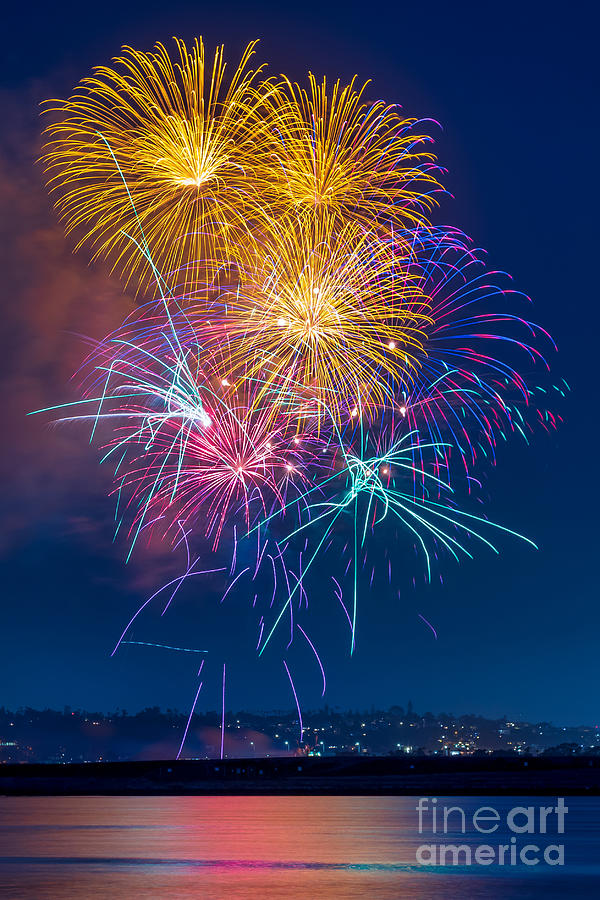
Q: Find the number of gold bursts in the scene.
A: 3